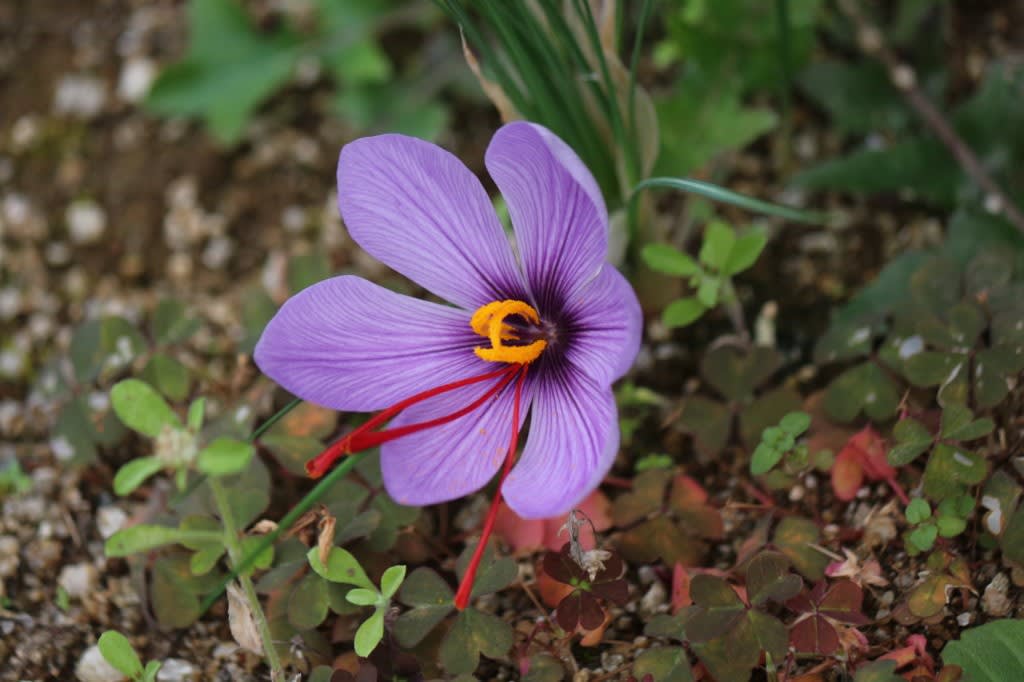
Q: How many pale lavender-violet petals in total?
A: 6